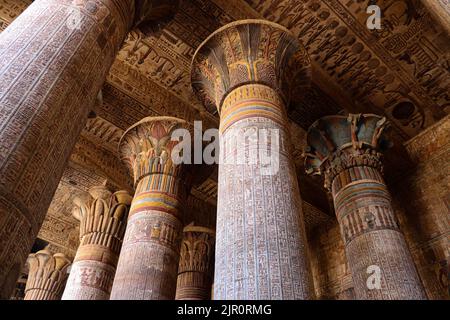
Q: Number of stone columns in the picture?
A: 7